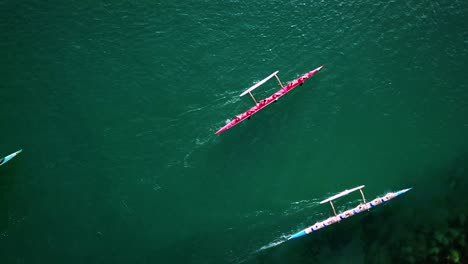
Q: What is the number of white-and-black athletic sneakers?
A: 0